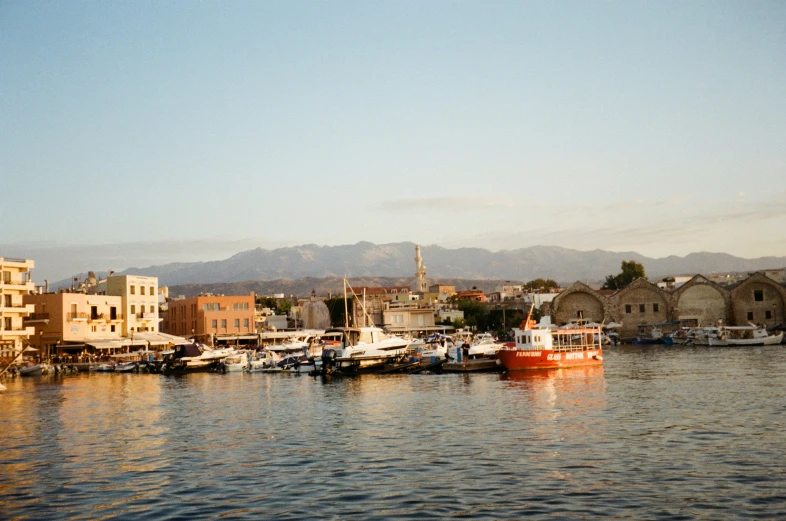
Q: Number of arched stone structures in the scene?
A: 4